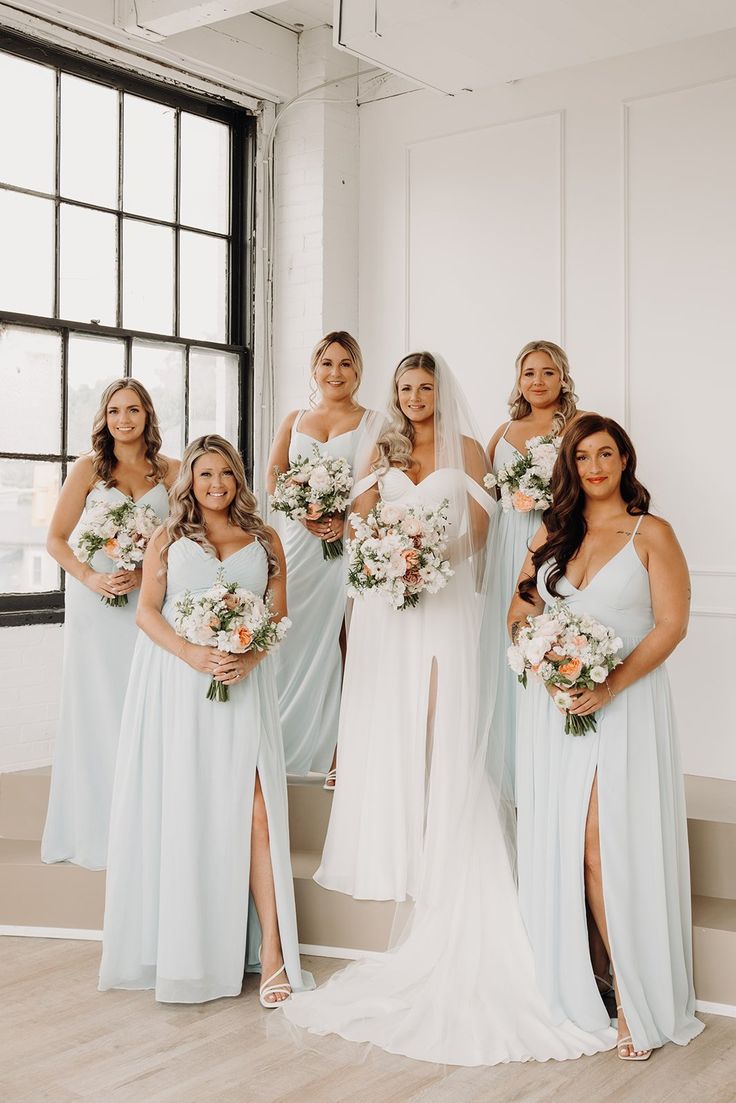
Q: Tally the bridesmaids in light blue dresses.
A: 5